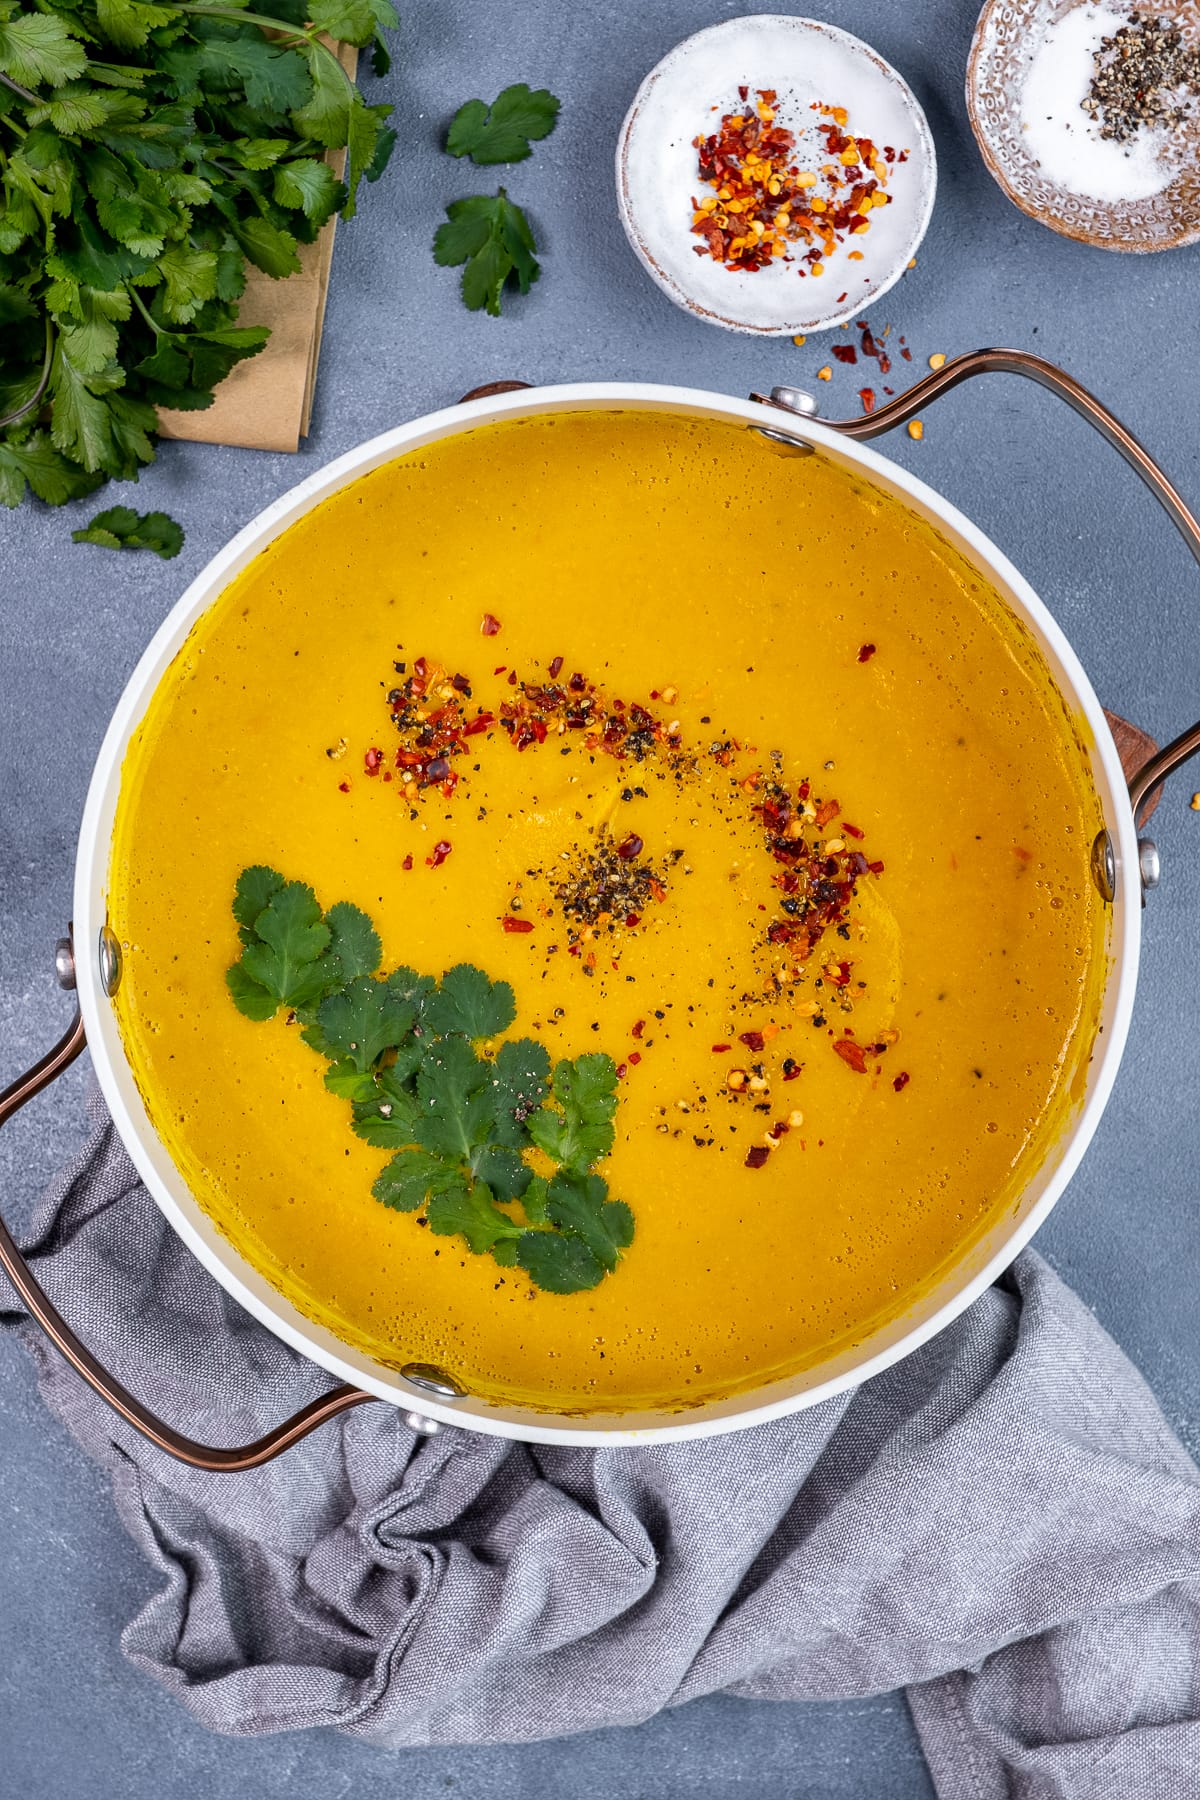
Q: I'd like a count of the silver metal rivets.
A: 8